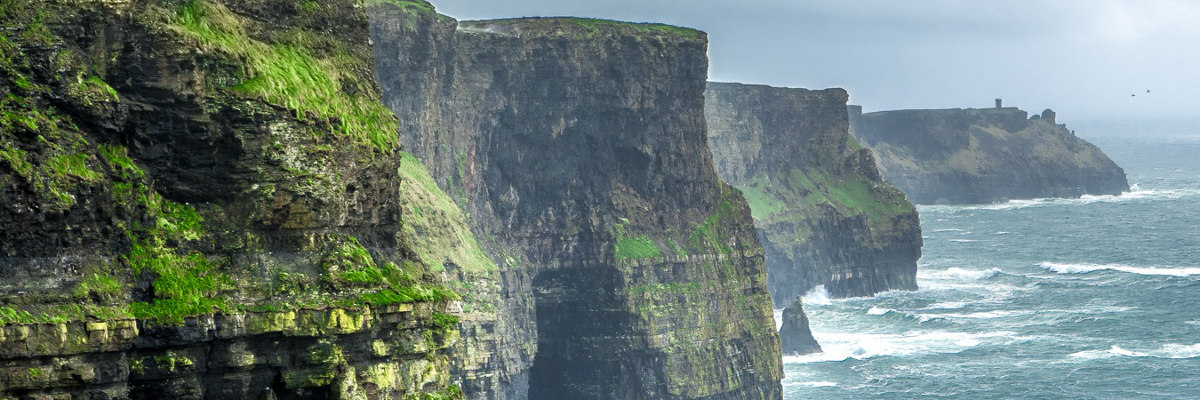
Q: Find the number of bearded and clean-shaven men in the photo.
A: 0